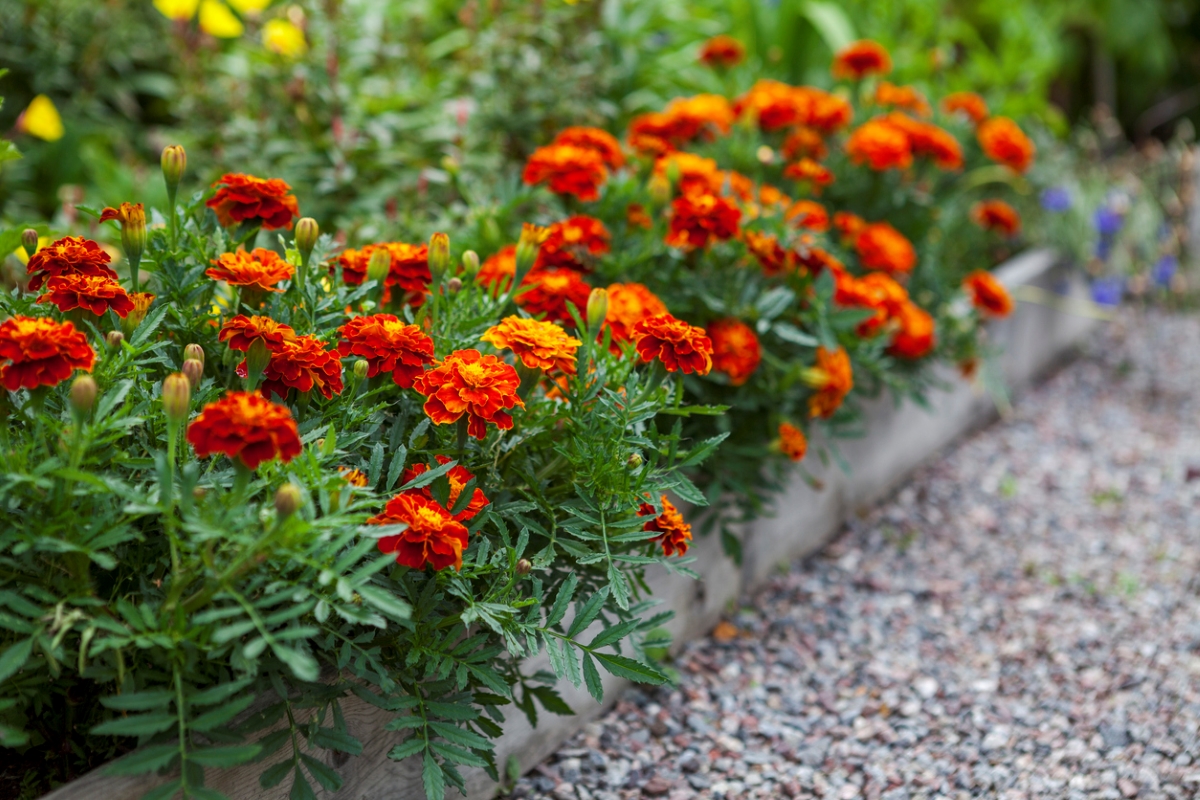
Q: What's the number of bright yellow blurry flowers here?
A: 5